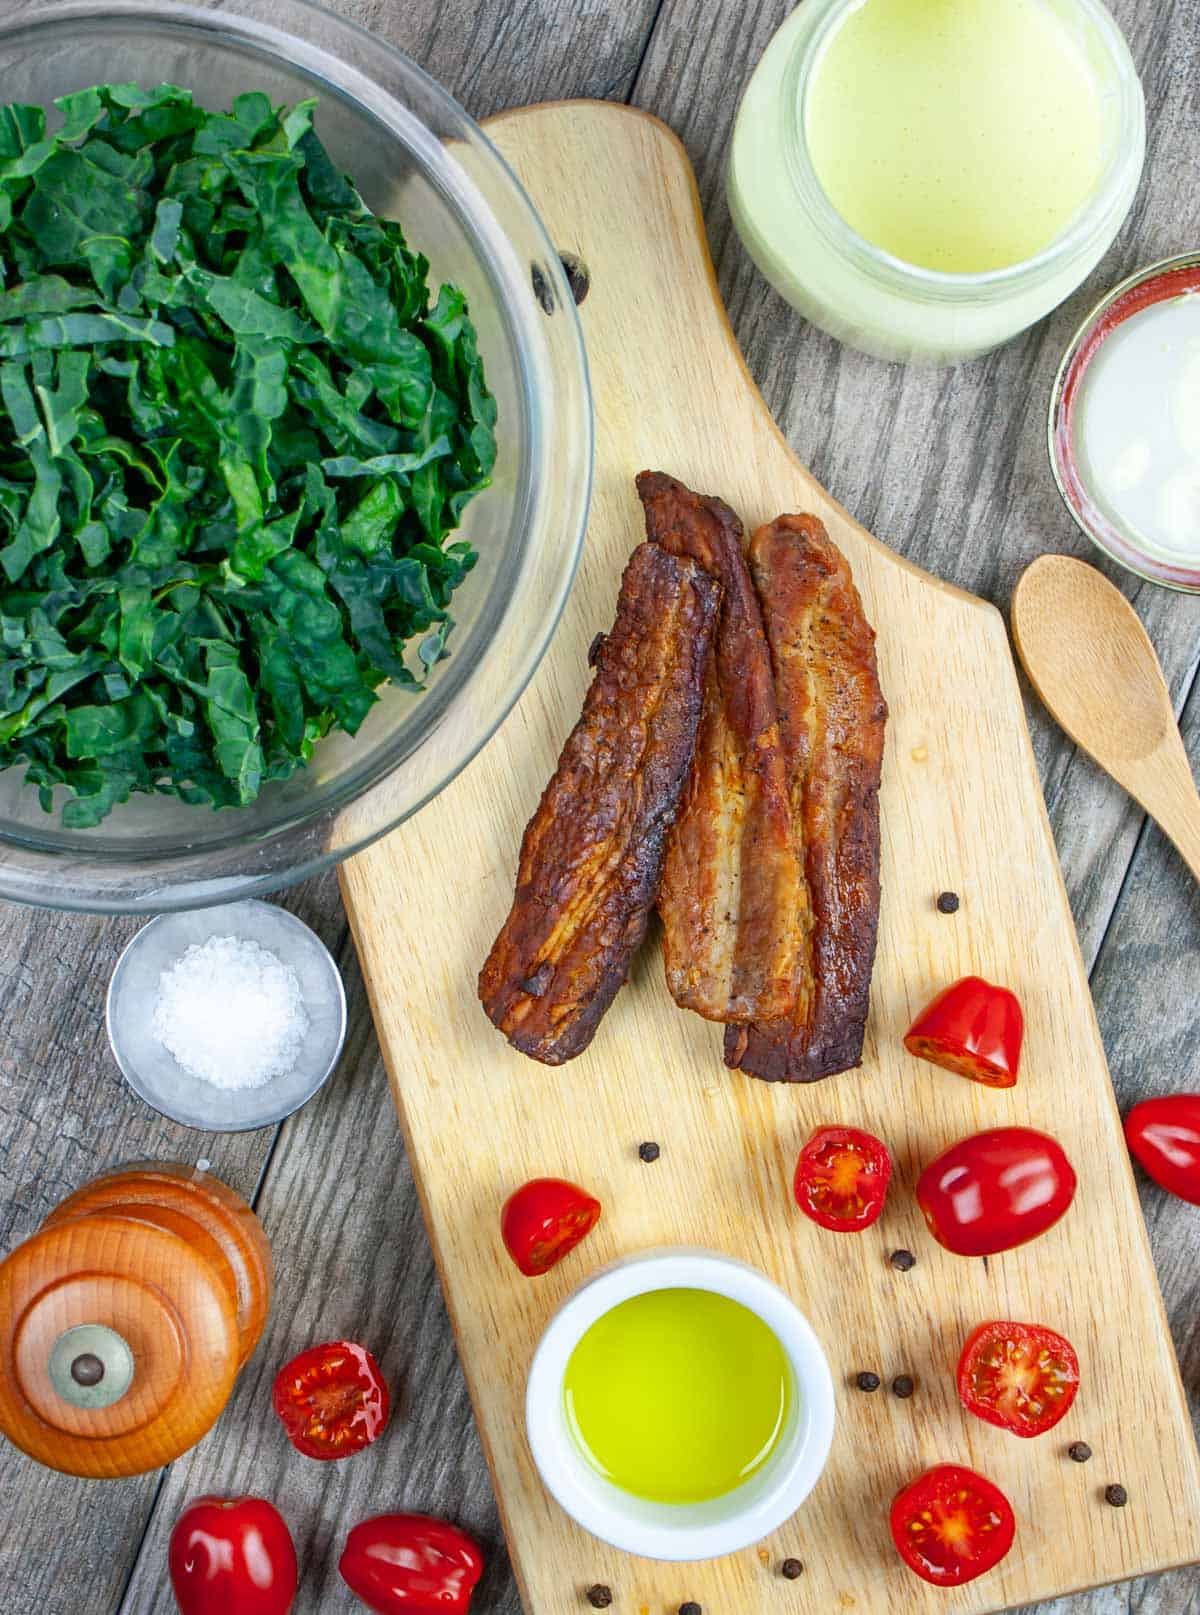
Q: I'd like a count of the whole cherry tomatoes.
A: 4